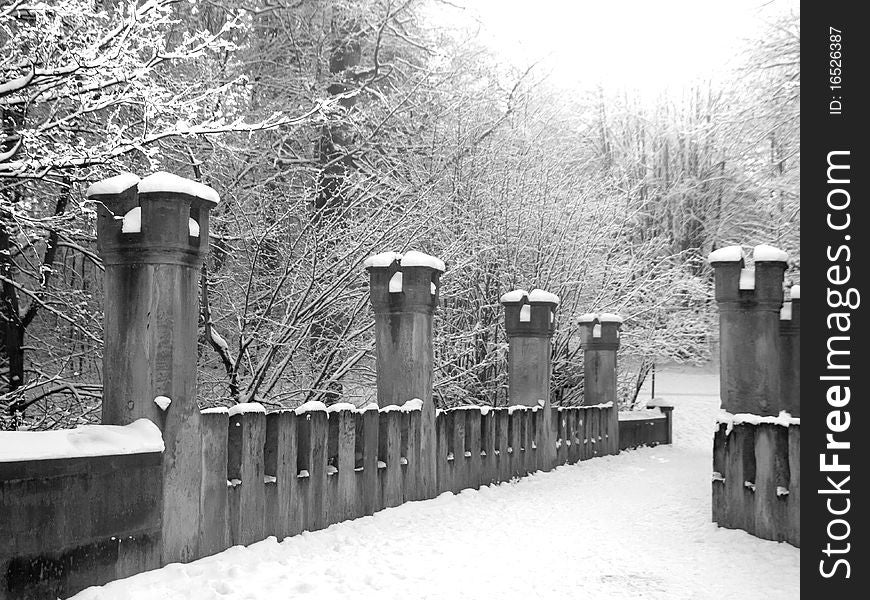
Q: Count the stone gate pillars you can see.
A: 6